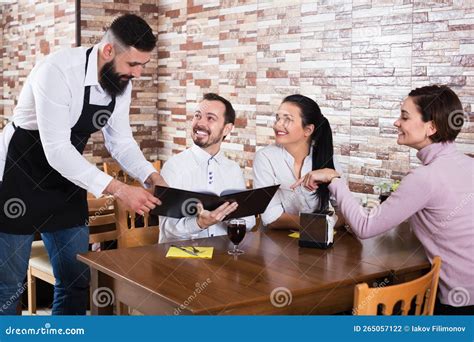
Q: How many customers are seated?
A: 3